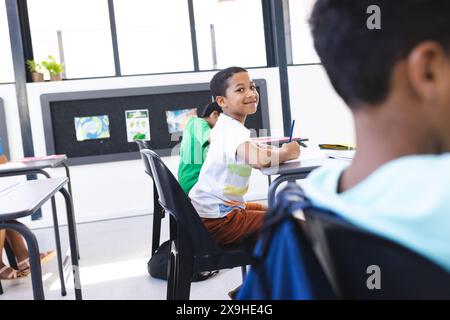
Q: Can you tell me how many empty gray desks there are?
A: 1